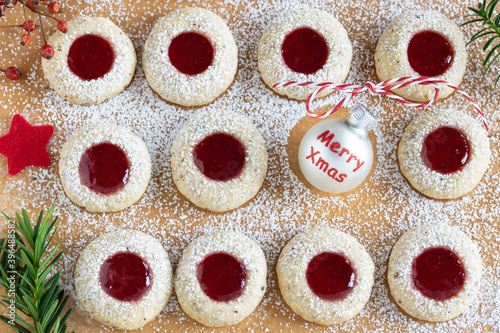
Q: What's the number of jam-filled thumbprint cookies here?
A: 11